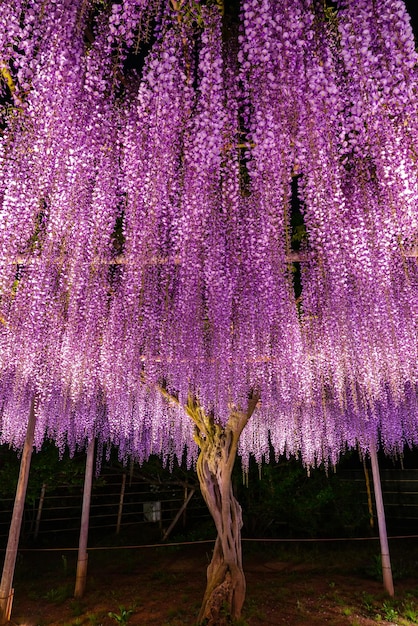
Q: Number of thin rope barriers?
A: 1